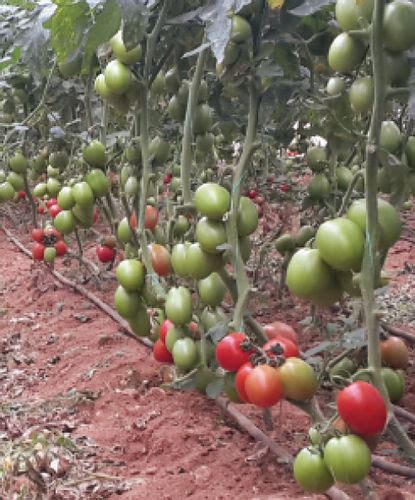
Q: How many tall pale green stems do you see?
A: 4